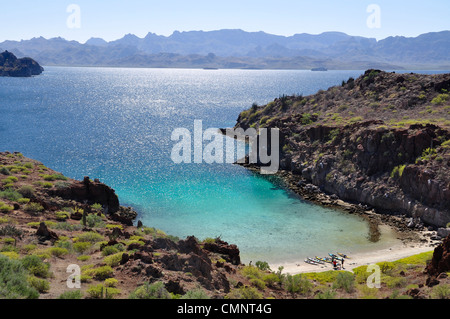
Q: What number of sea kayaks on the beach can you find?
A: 5